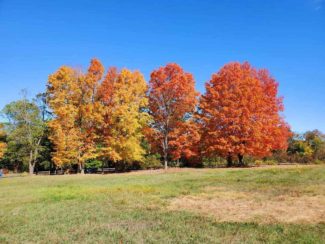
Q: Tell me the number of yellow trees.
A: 2